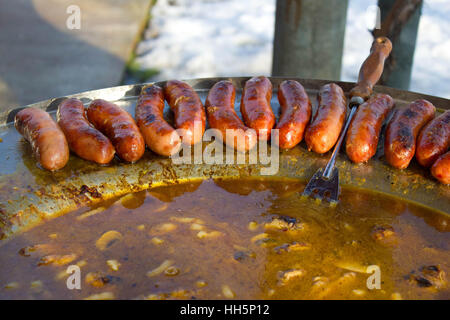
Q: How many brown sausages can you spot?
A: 13